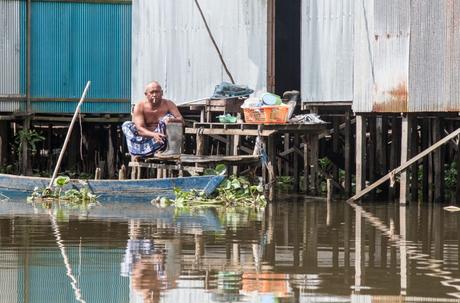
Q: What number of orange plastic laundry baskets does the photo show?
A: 1